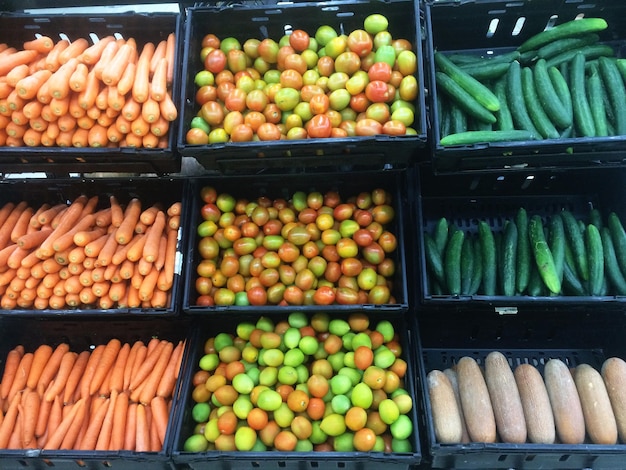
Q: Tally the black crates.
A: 9